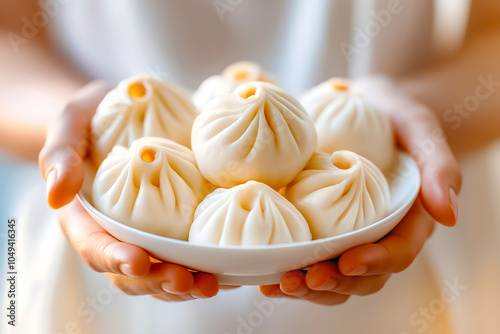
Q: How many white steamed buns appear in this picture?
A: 7